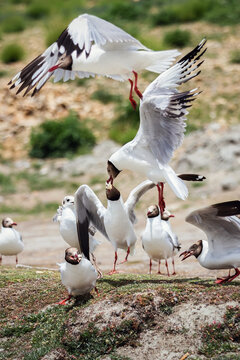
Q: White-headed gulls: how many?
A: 1